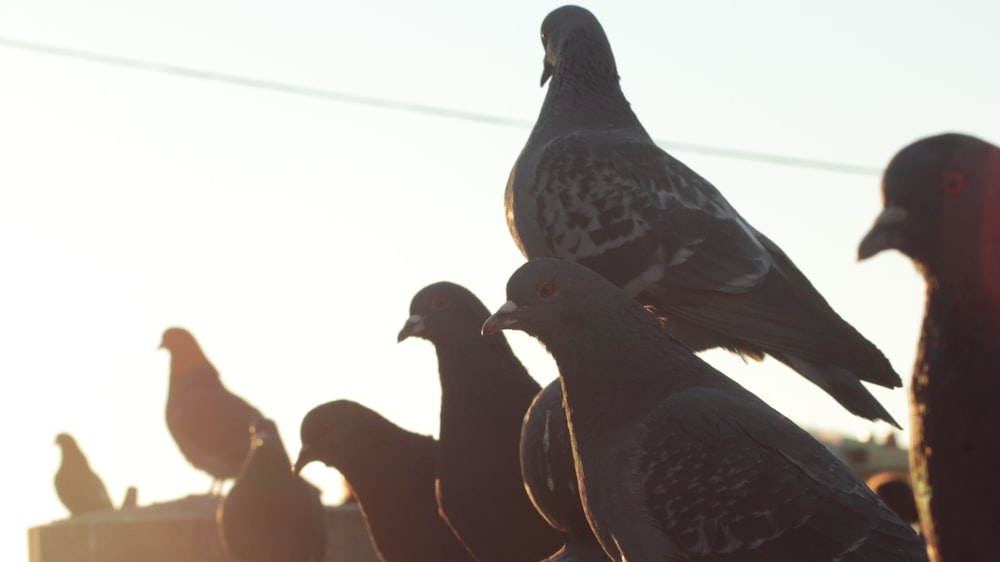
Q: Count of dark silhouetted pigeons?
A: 8